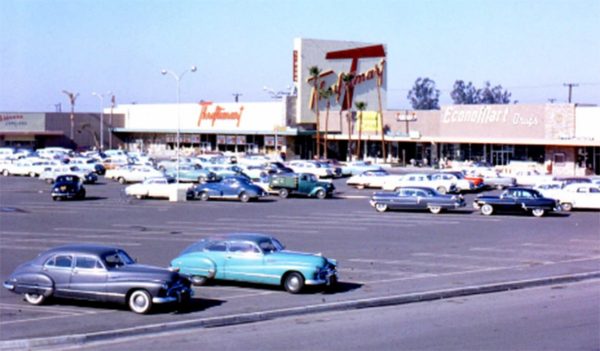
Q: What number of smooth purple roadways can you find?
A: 1